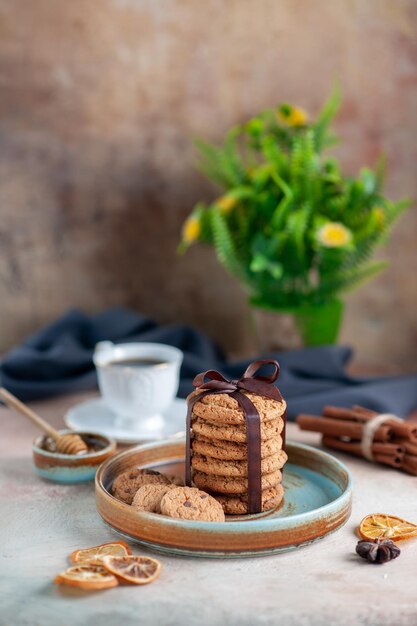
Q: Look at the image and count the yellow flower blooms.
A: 5